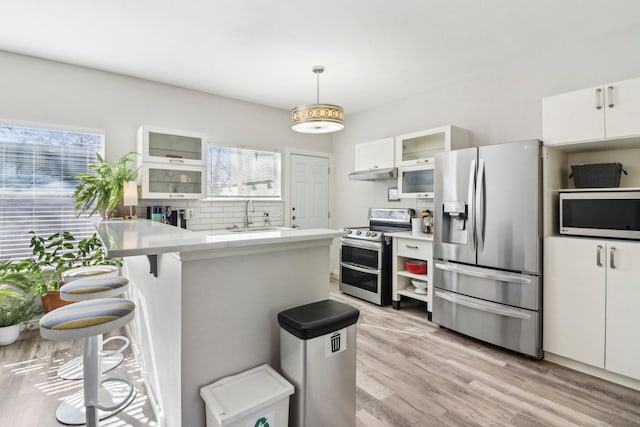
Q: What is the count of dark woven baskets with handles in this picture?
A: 1